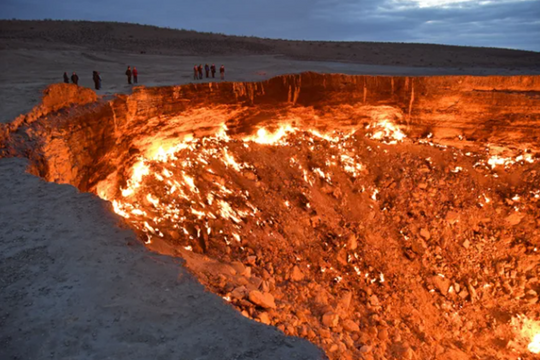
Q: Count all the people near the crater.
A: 11